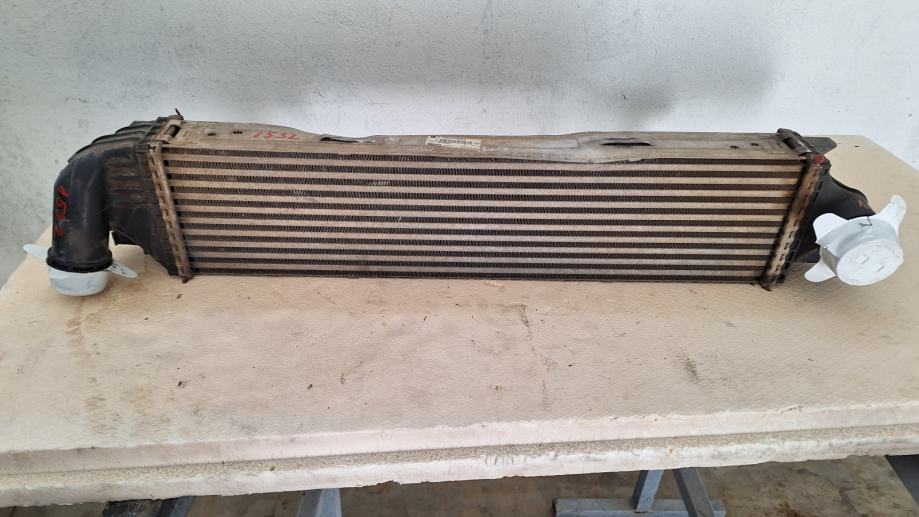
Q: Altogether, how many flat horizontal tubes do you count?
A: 10